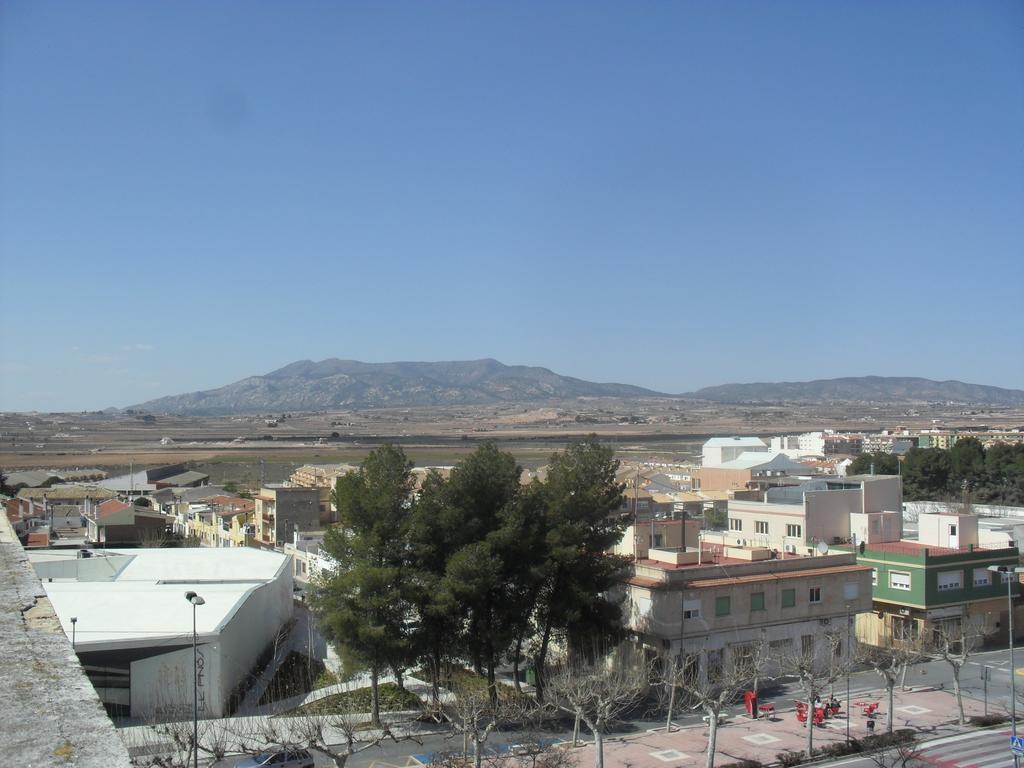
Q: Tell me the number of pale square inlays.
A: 4